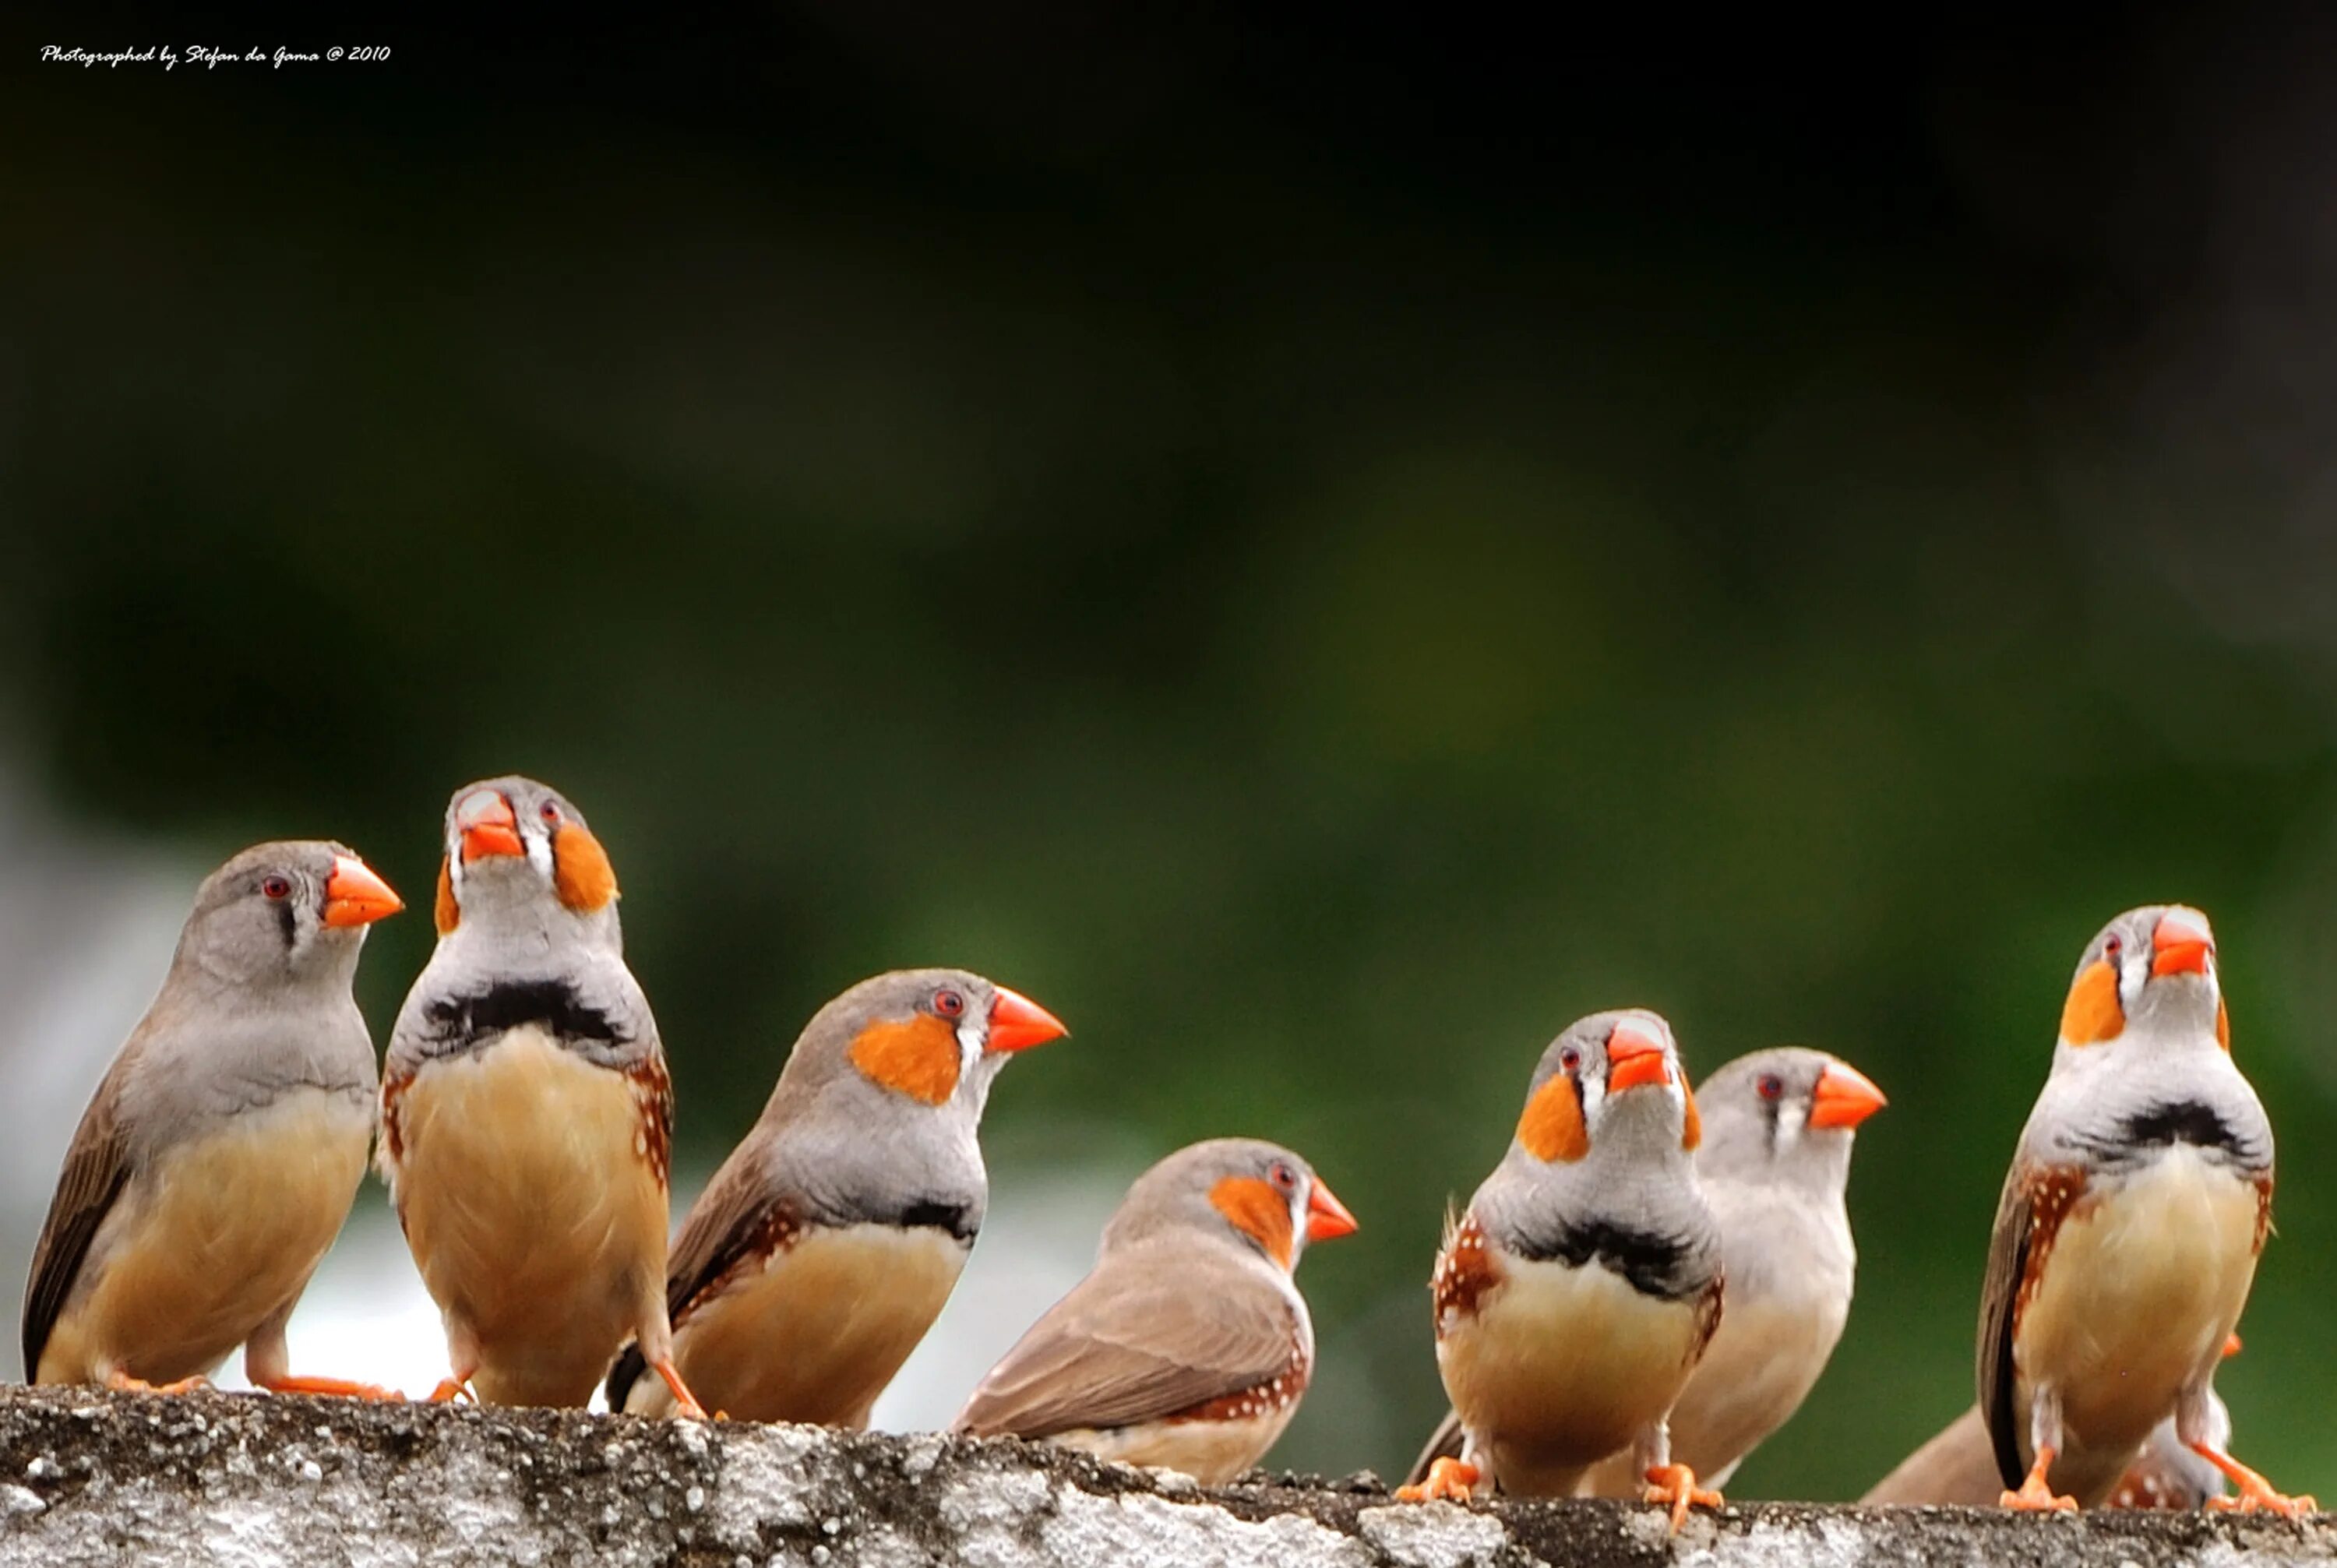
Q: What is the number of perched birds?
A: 8